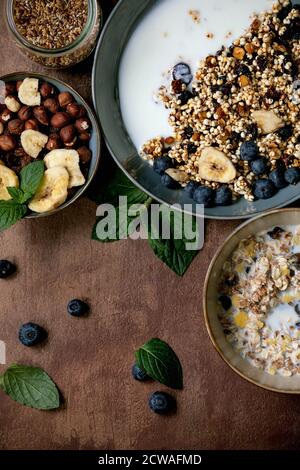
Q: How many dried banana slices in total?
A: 8